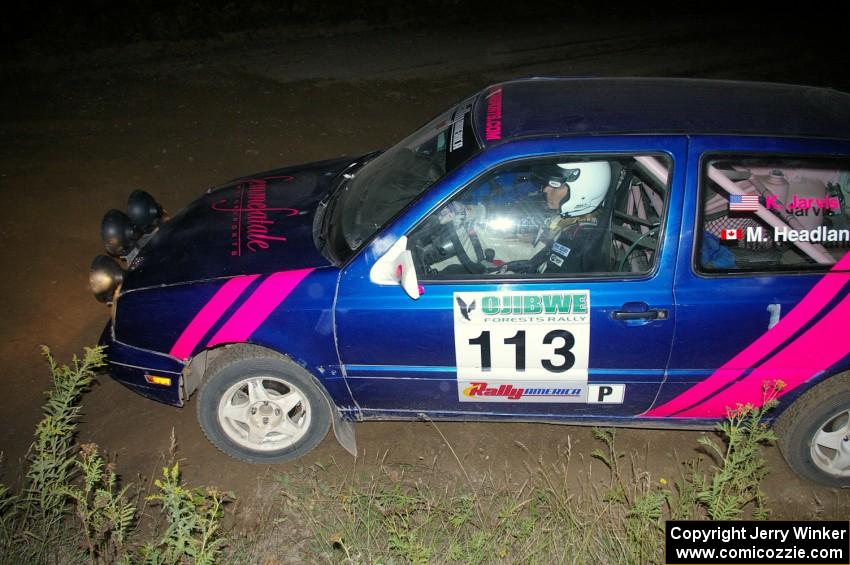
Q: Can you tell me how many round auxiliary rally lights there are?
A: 3